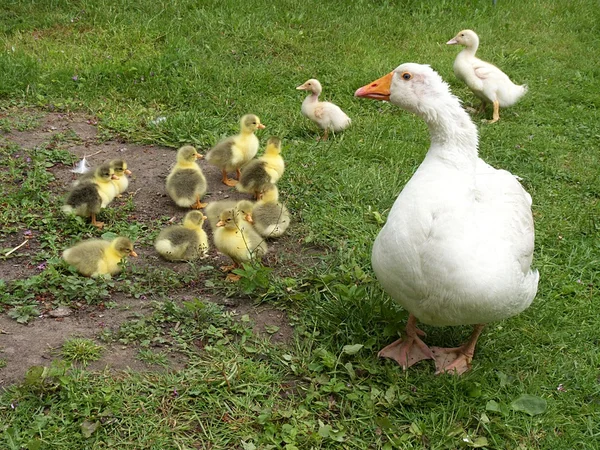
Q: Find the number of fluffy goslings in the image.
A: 10